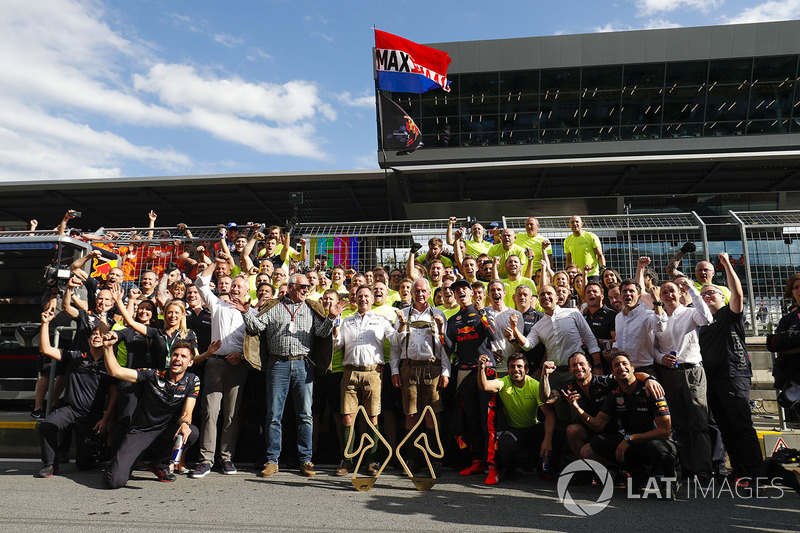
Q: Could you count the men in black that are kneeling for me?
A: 4